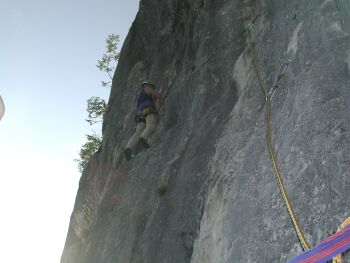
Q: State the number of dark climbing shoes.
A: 2